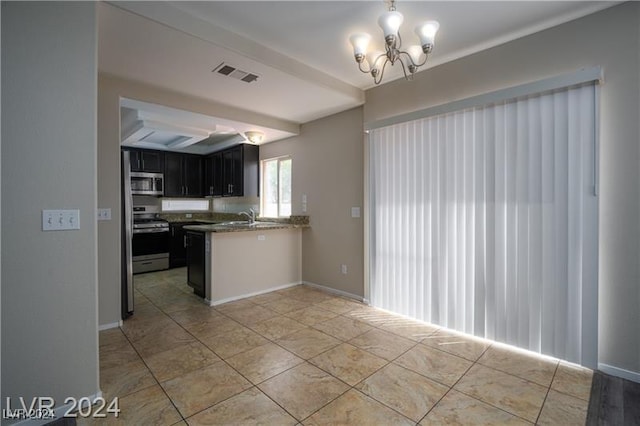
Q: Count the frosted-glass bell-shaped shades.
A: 5